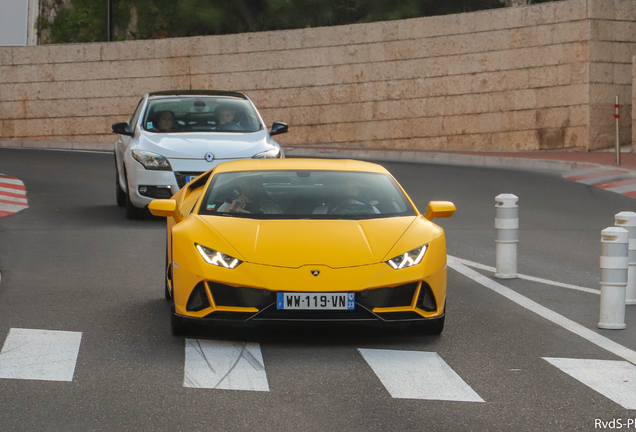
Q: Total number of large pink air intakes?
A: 0